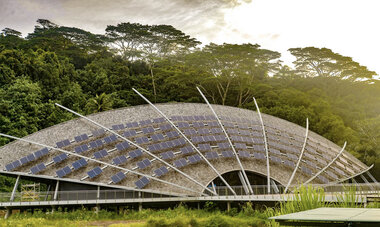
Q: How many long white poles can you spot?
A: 8